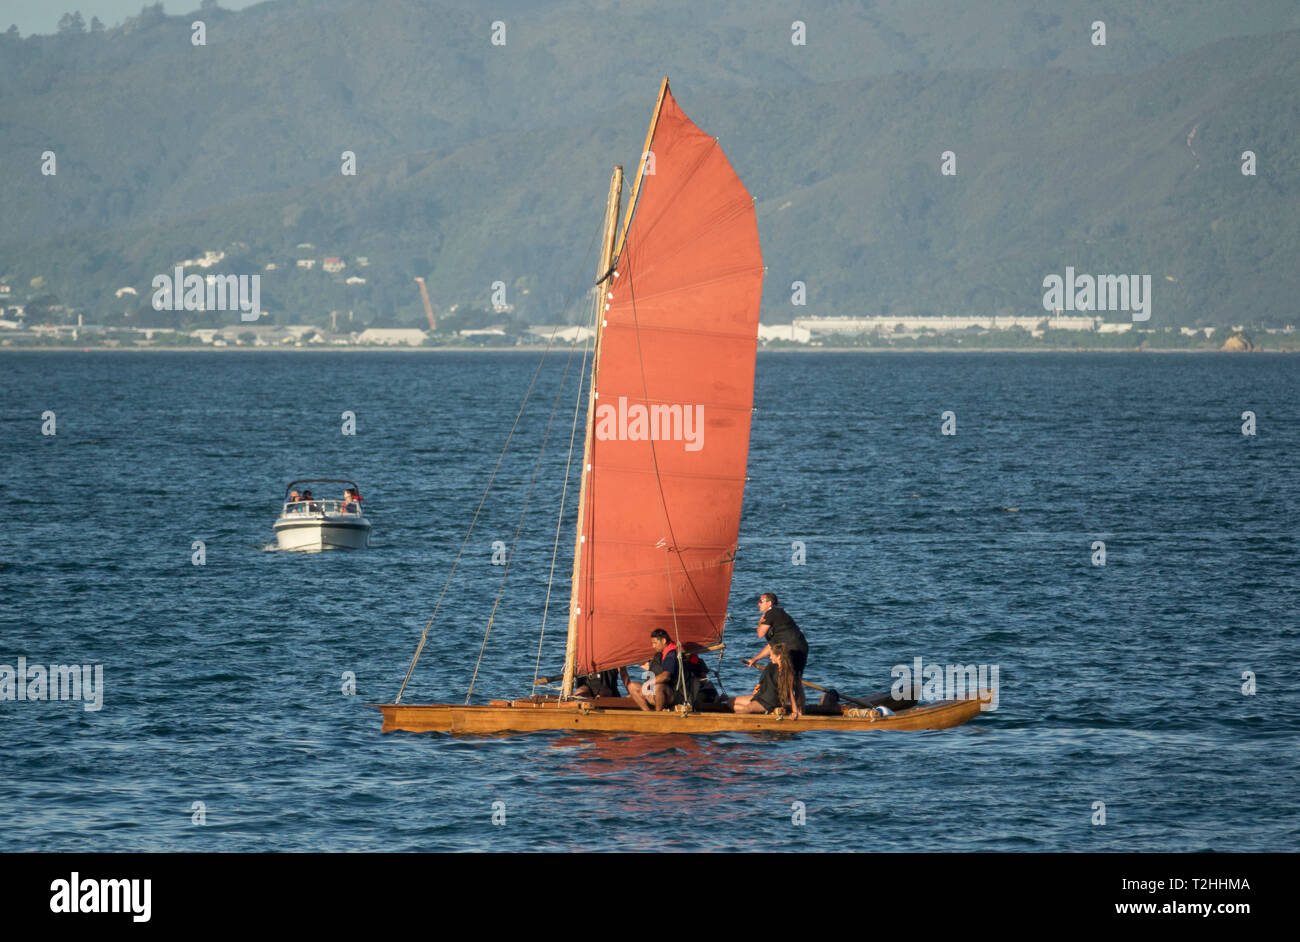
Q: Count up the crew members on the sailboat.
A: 5